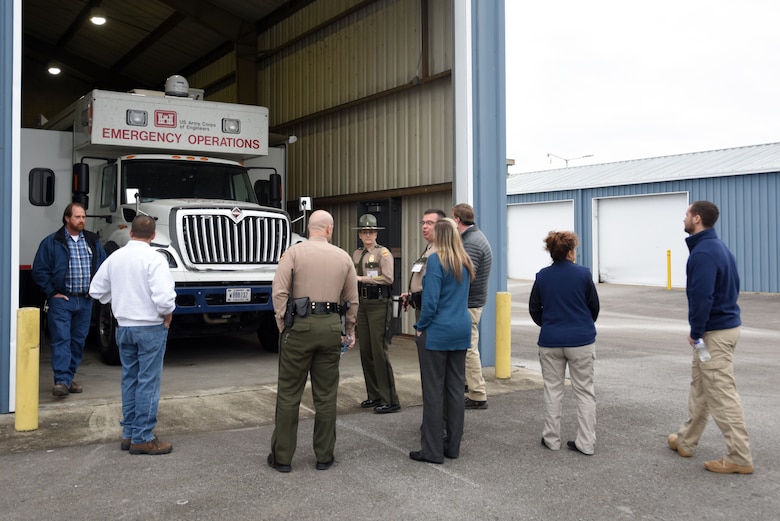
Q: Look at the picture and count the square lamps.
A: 2